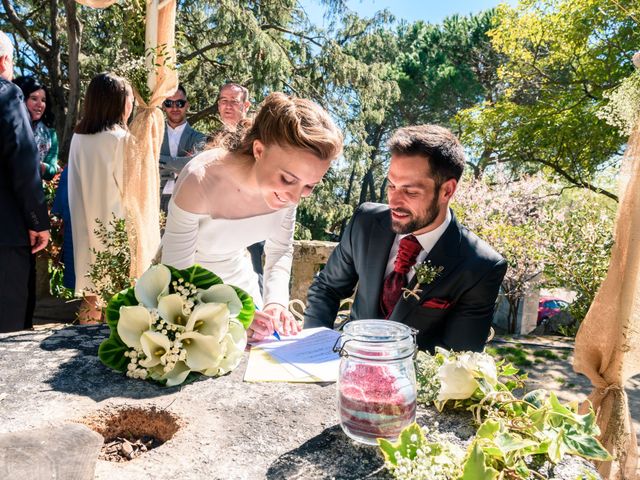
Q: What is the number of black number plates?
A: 0